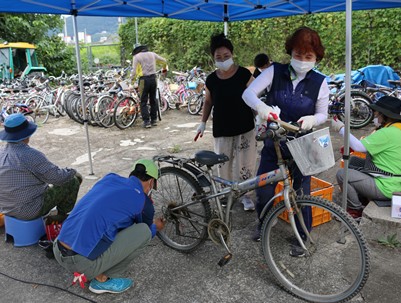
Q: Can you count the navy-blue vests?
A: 1